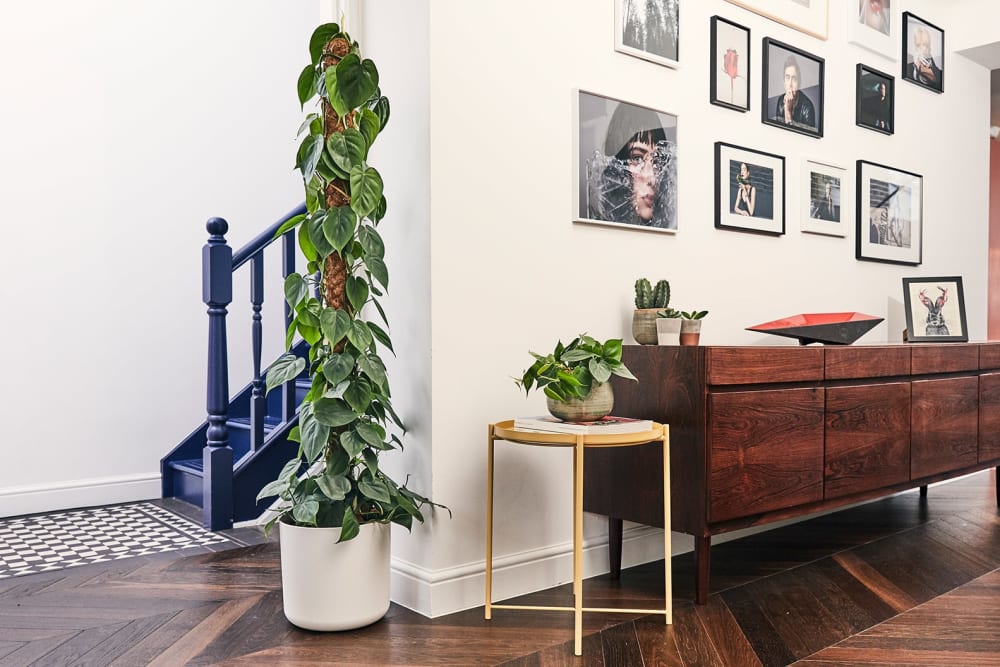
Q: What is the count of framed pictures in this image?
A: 12